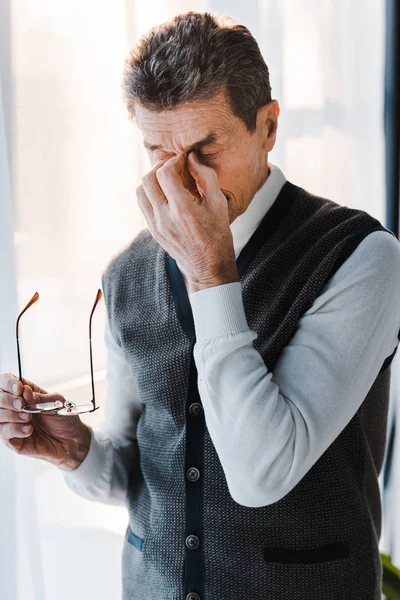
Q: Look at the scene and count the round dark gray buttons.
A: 4